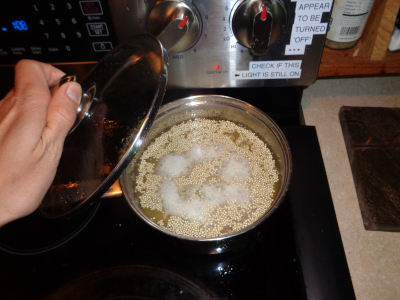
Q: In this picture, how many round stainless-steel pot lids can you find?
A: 1